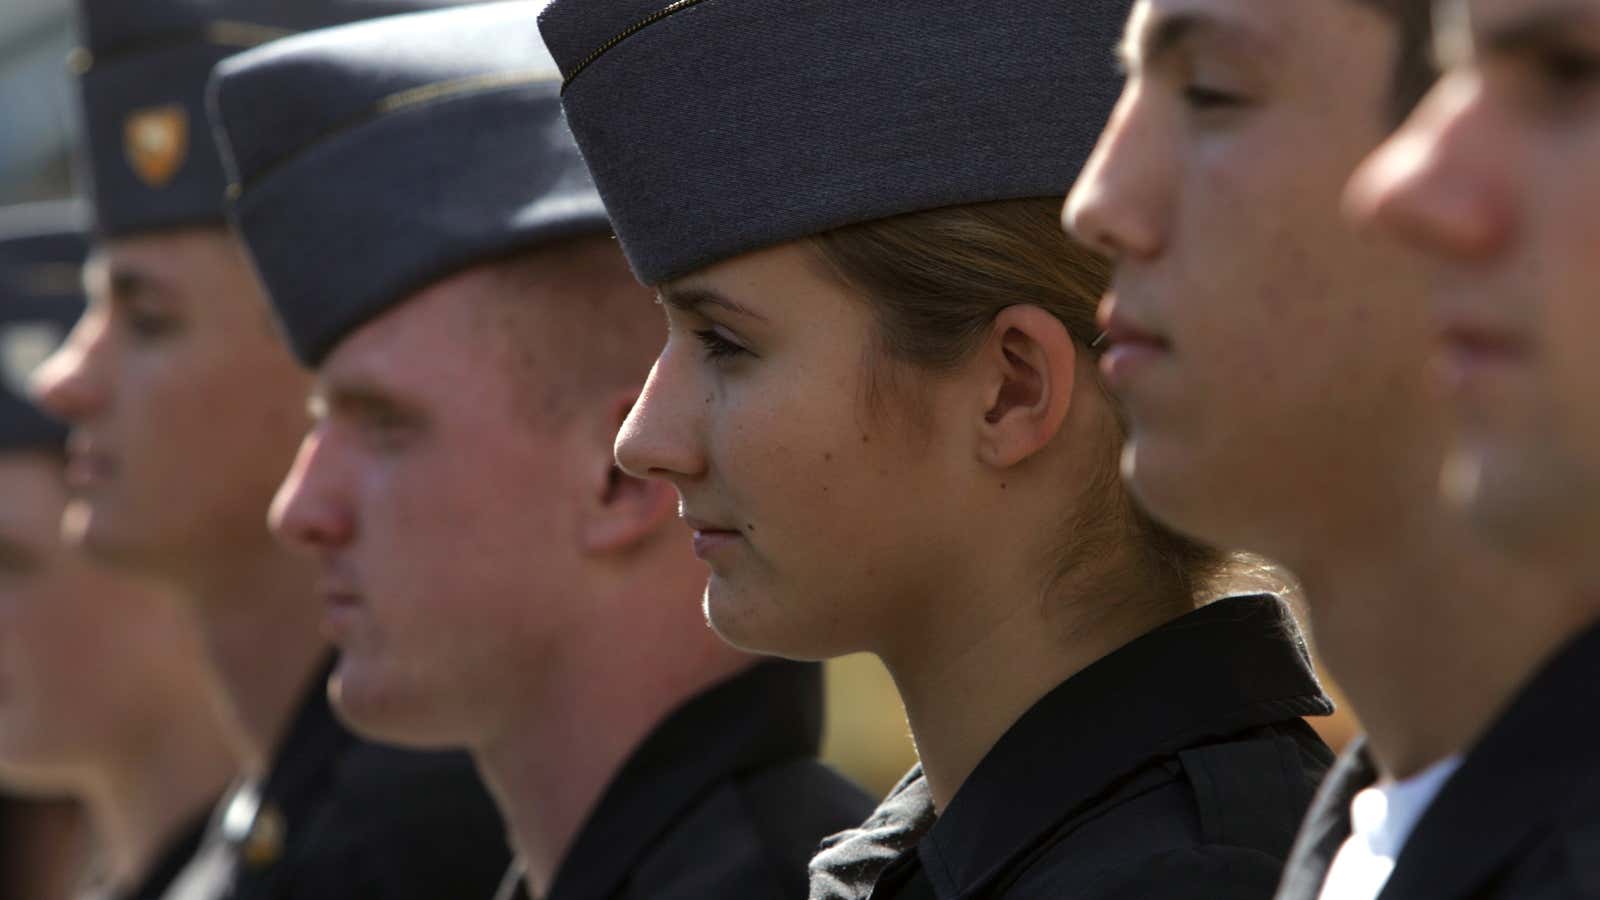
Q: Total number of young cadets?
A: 6